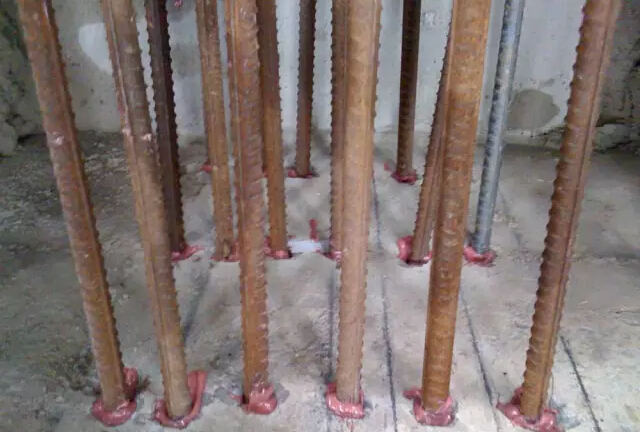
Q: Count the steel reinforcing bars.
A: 14